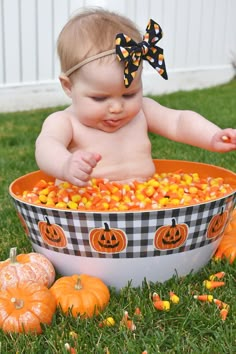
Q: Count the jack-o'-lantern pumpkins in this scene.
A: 4